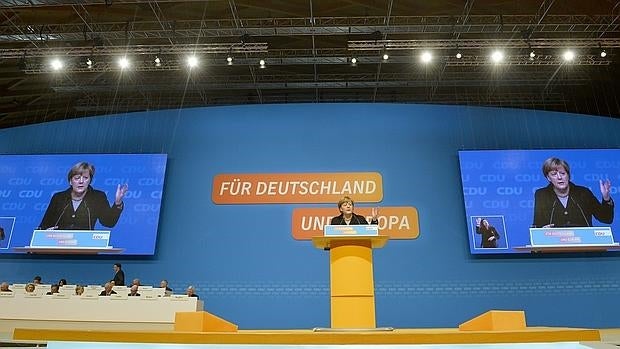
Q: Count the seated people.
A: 11